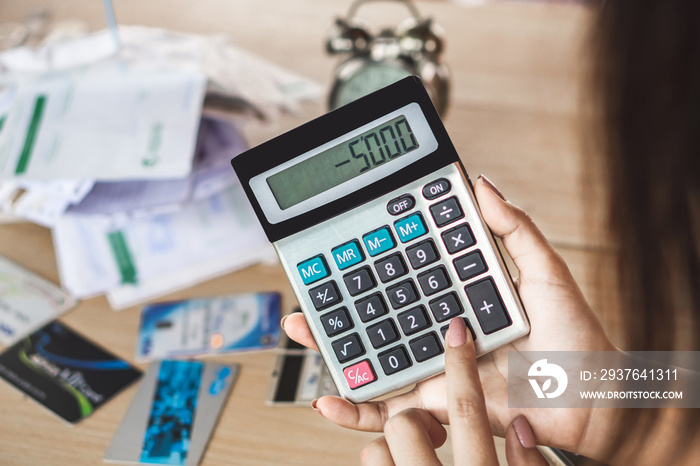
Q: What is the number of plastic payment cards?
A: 5